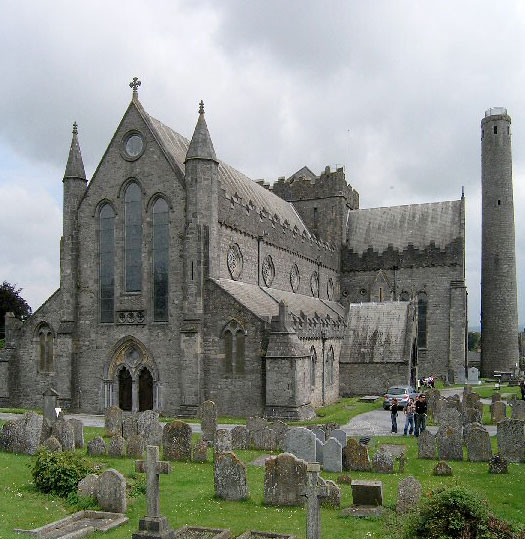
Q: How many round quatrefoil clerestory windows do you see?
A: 5